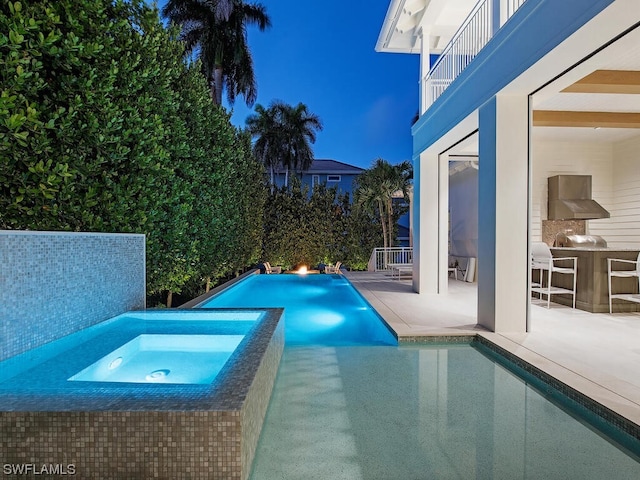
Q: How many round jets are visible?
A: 2